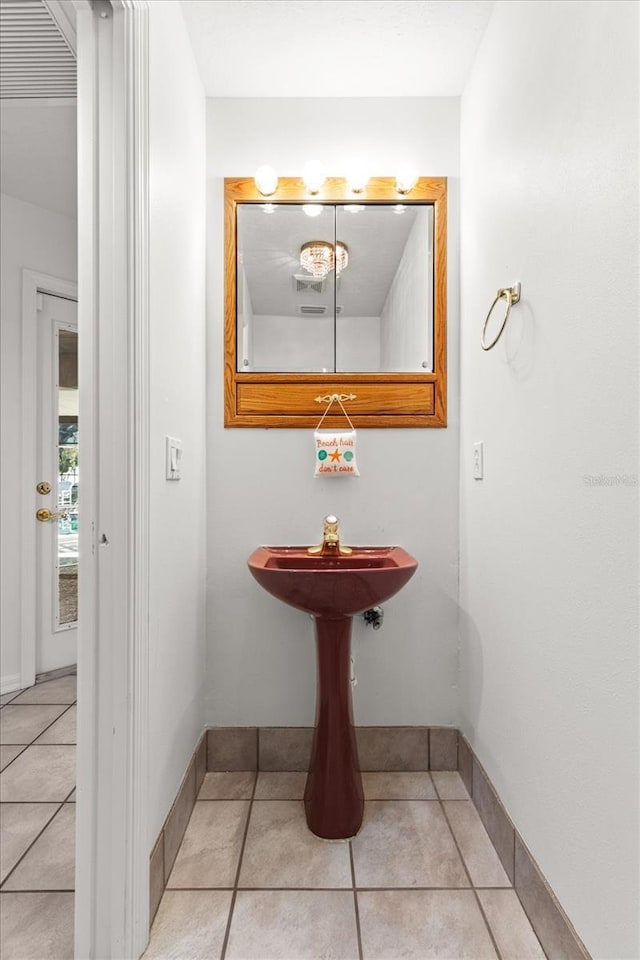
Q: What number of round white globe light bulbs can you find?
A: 4